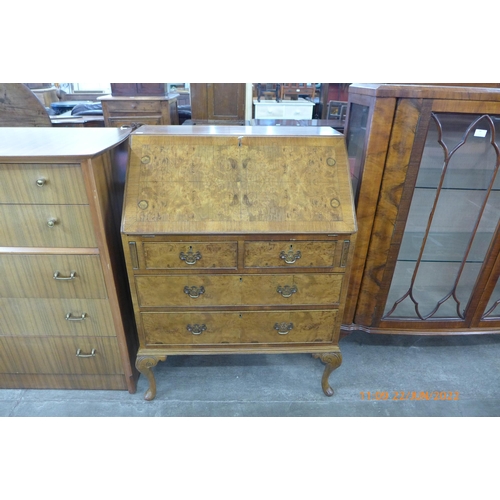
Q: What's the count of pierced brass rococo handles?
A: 6